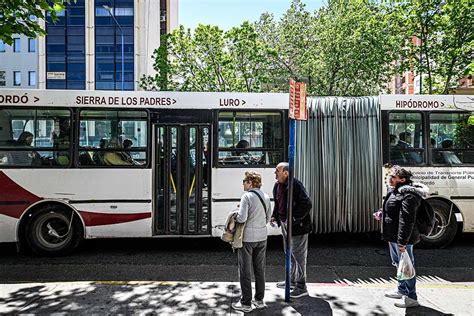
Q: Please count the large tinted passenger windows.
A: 5